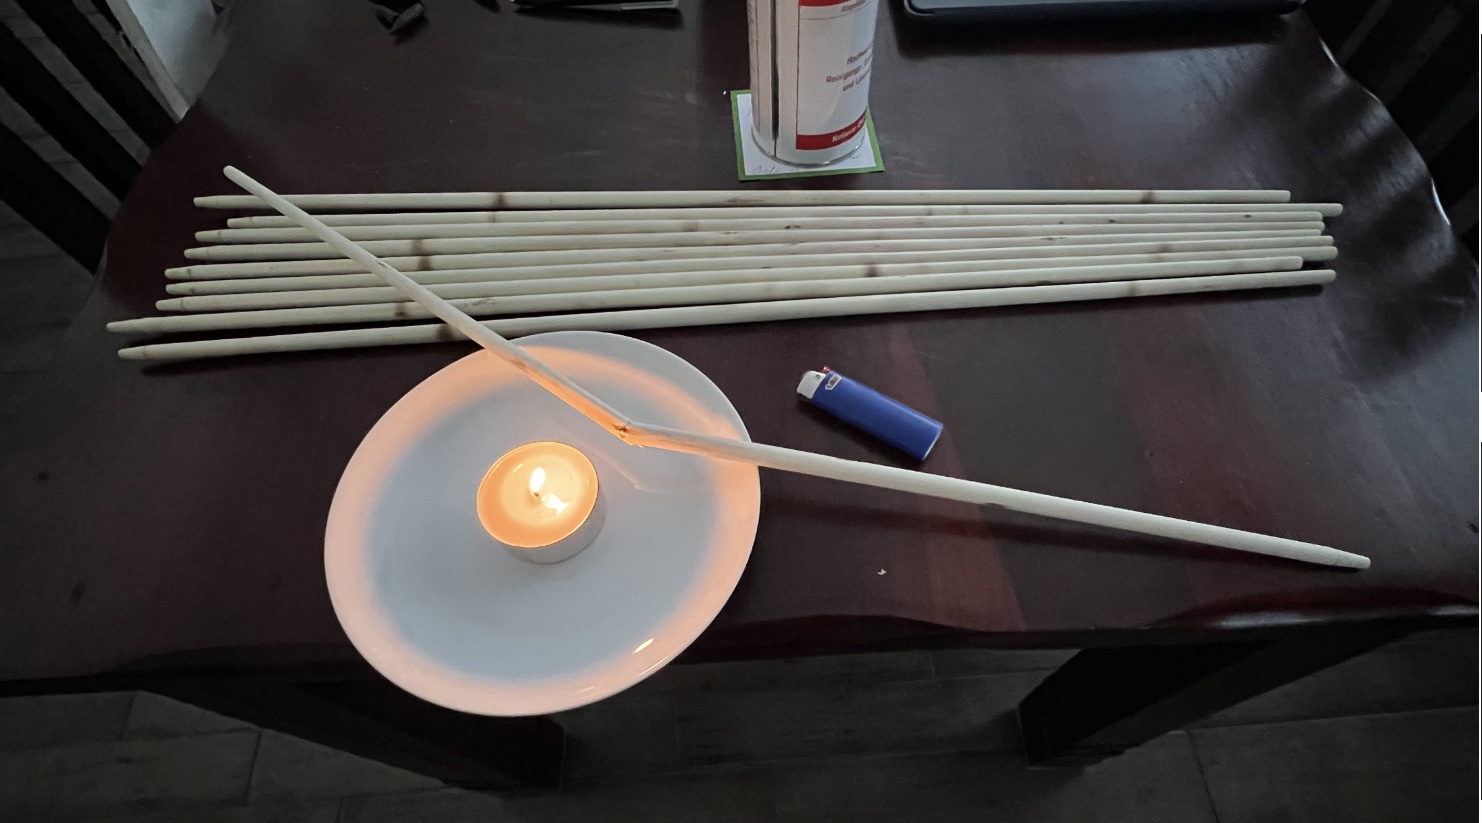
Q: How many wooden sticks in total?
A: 10